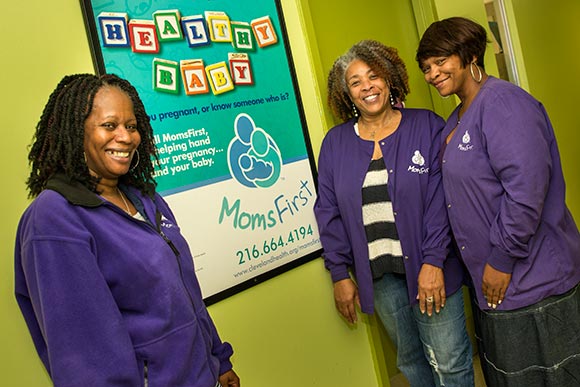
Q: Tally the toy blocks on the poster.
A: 11